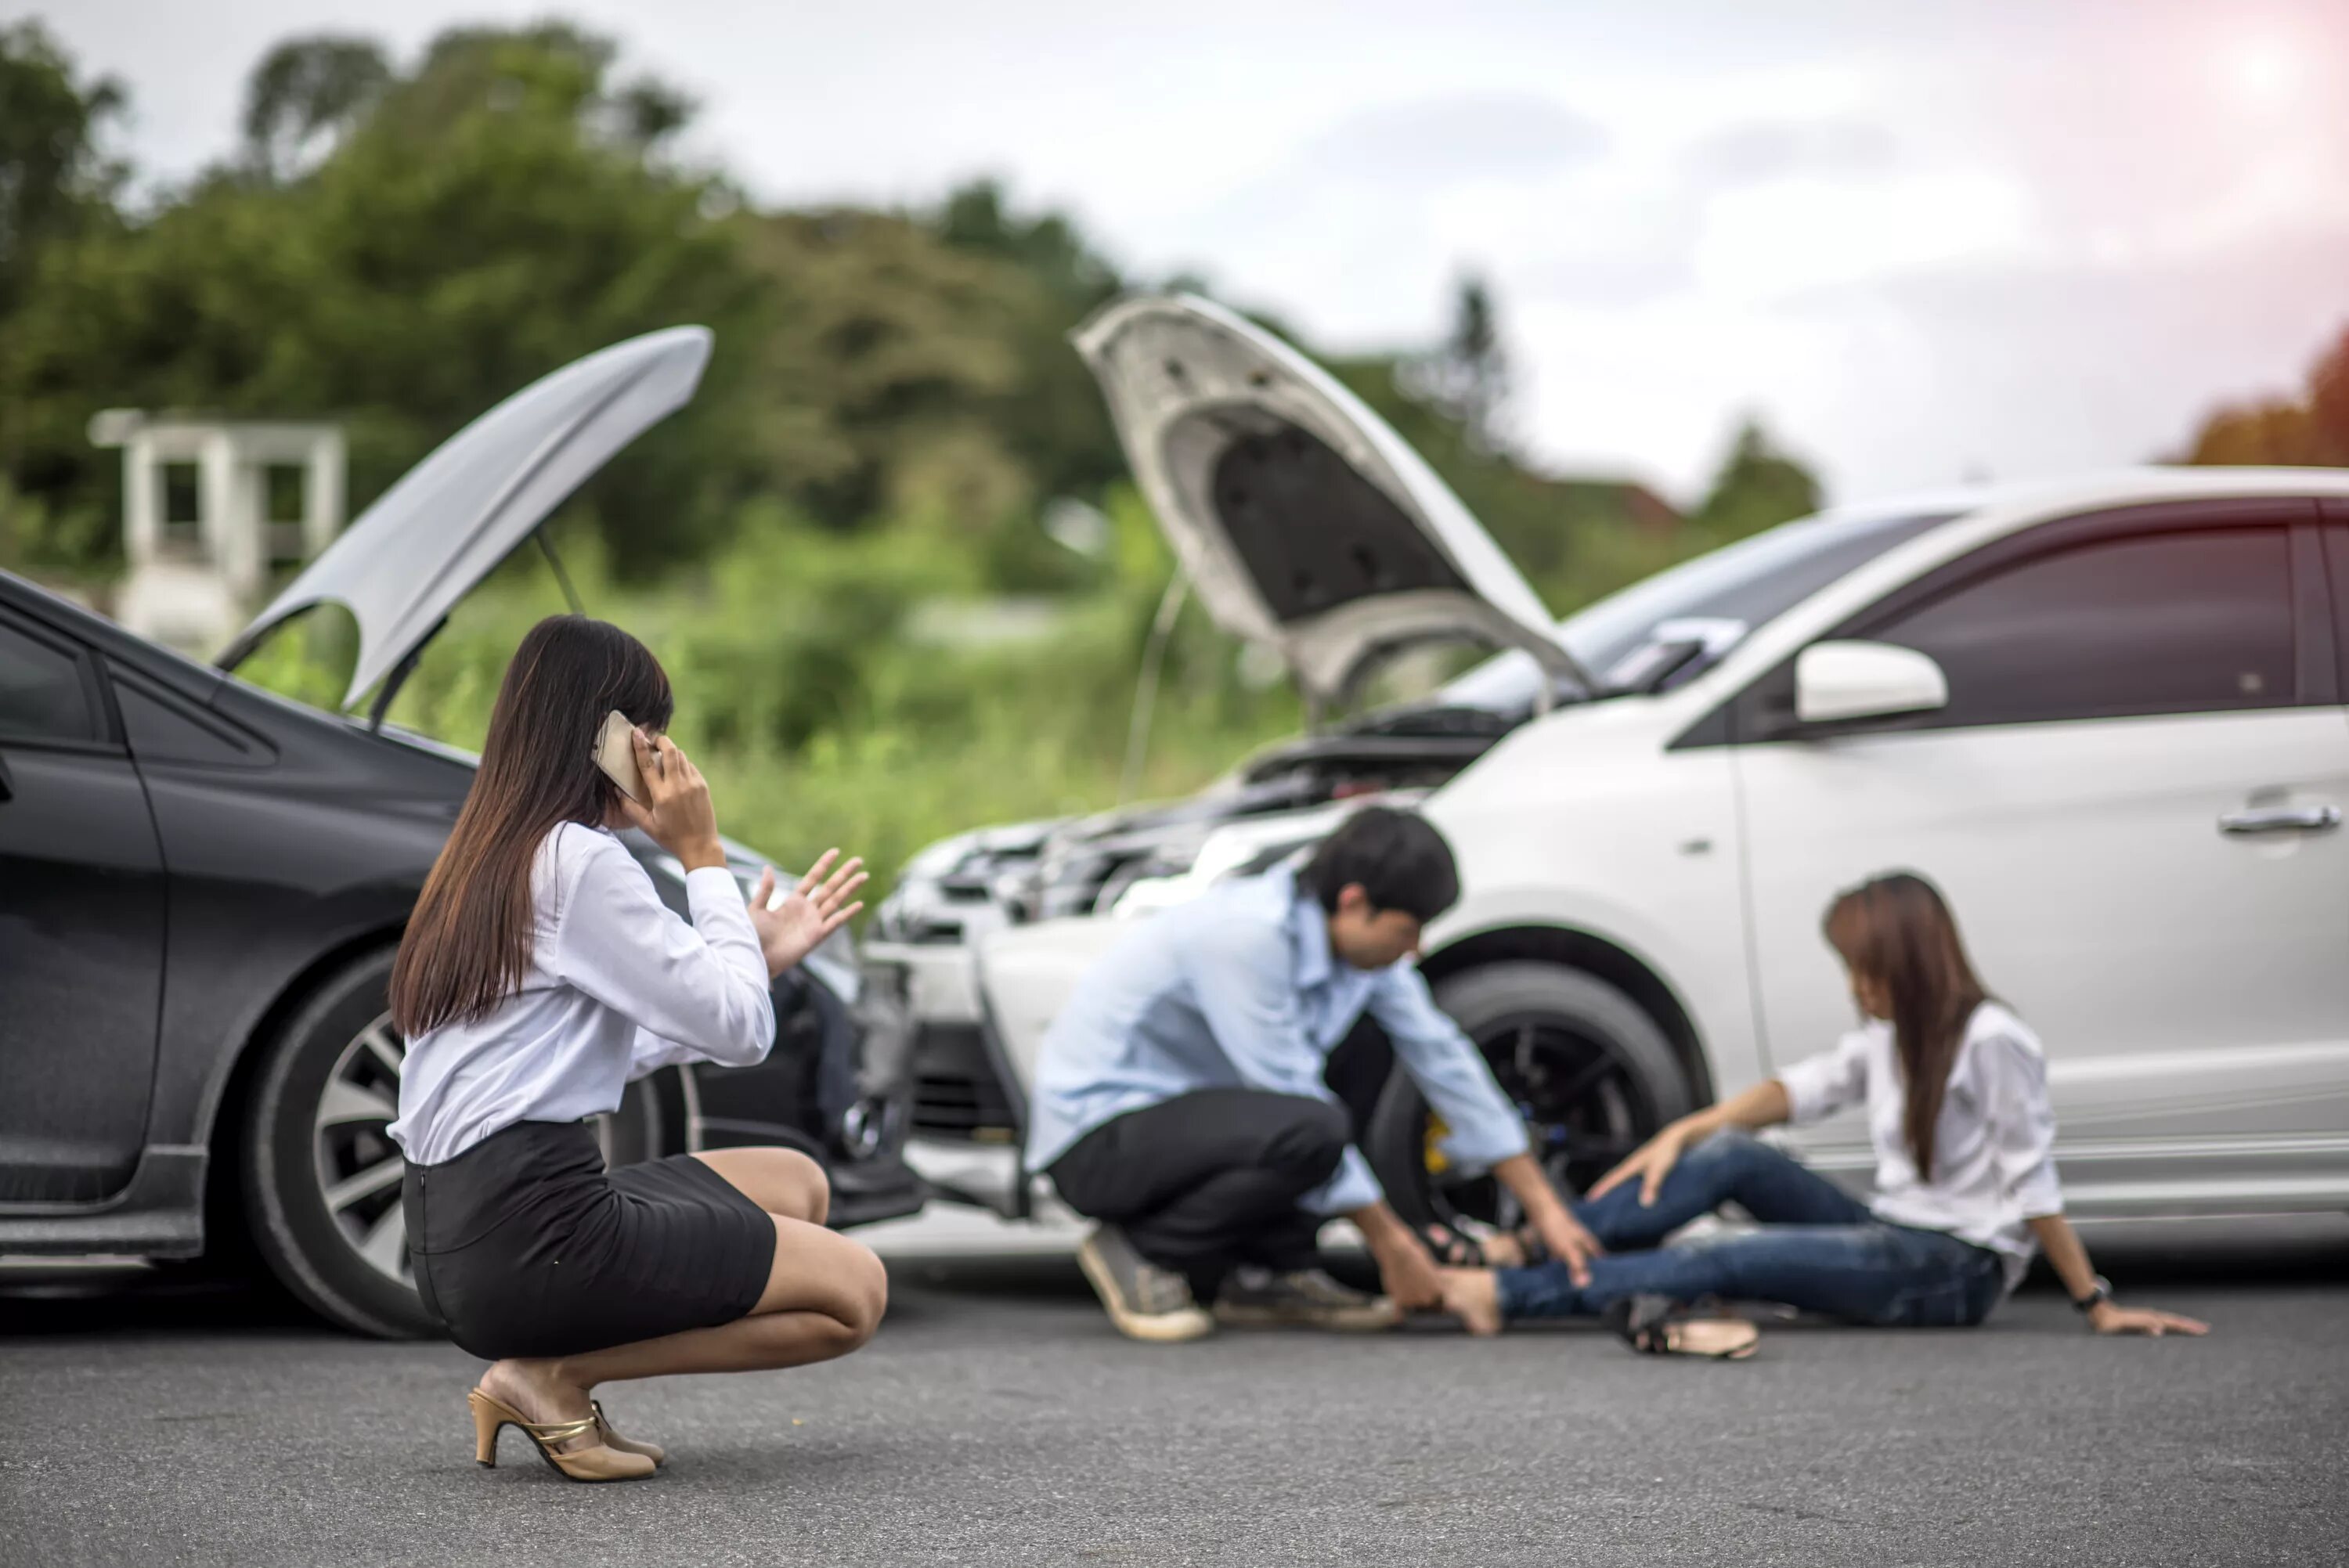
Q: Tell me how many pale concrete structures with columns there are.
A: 1